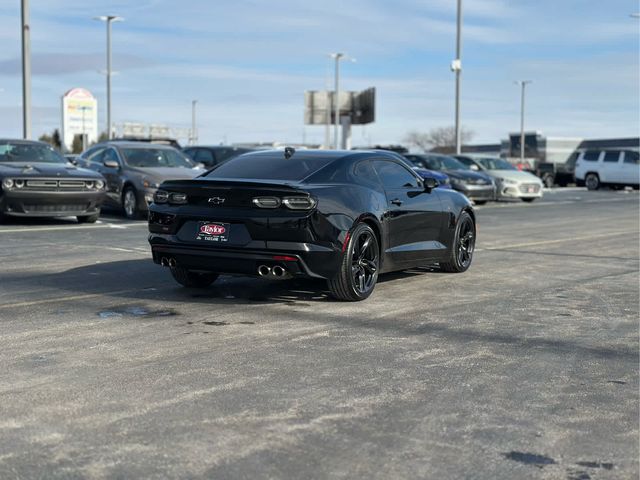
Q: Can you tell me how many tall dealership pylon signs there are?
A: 1